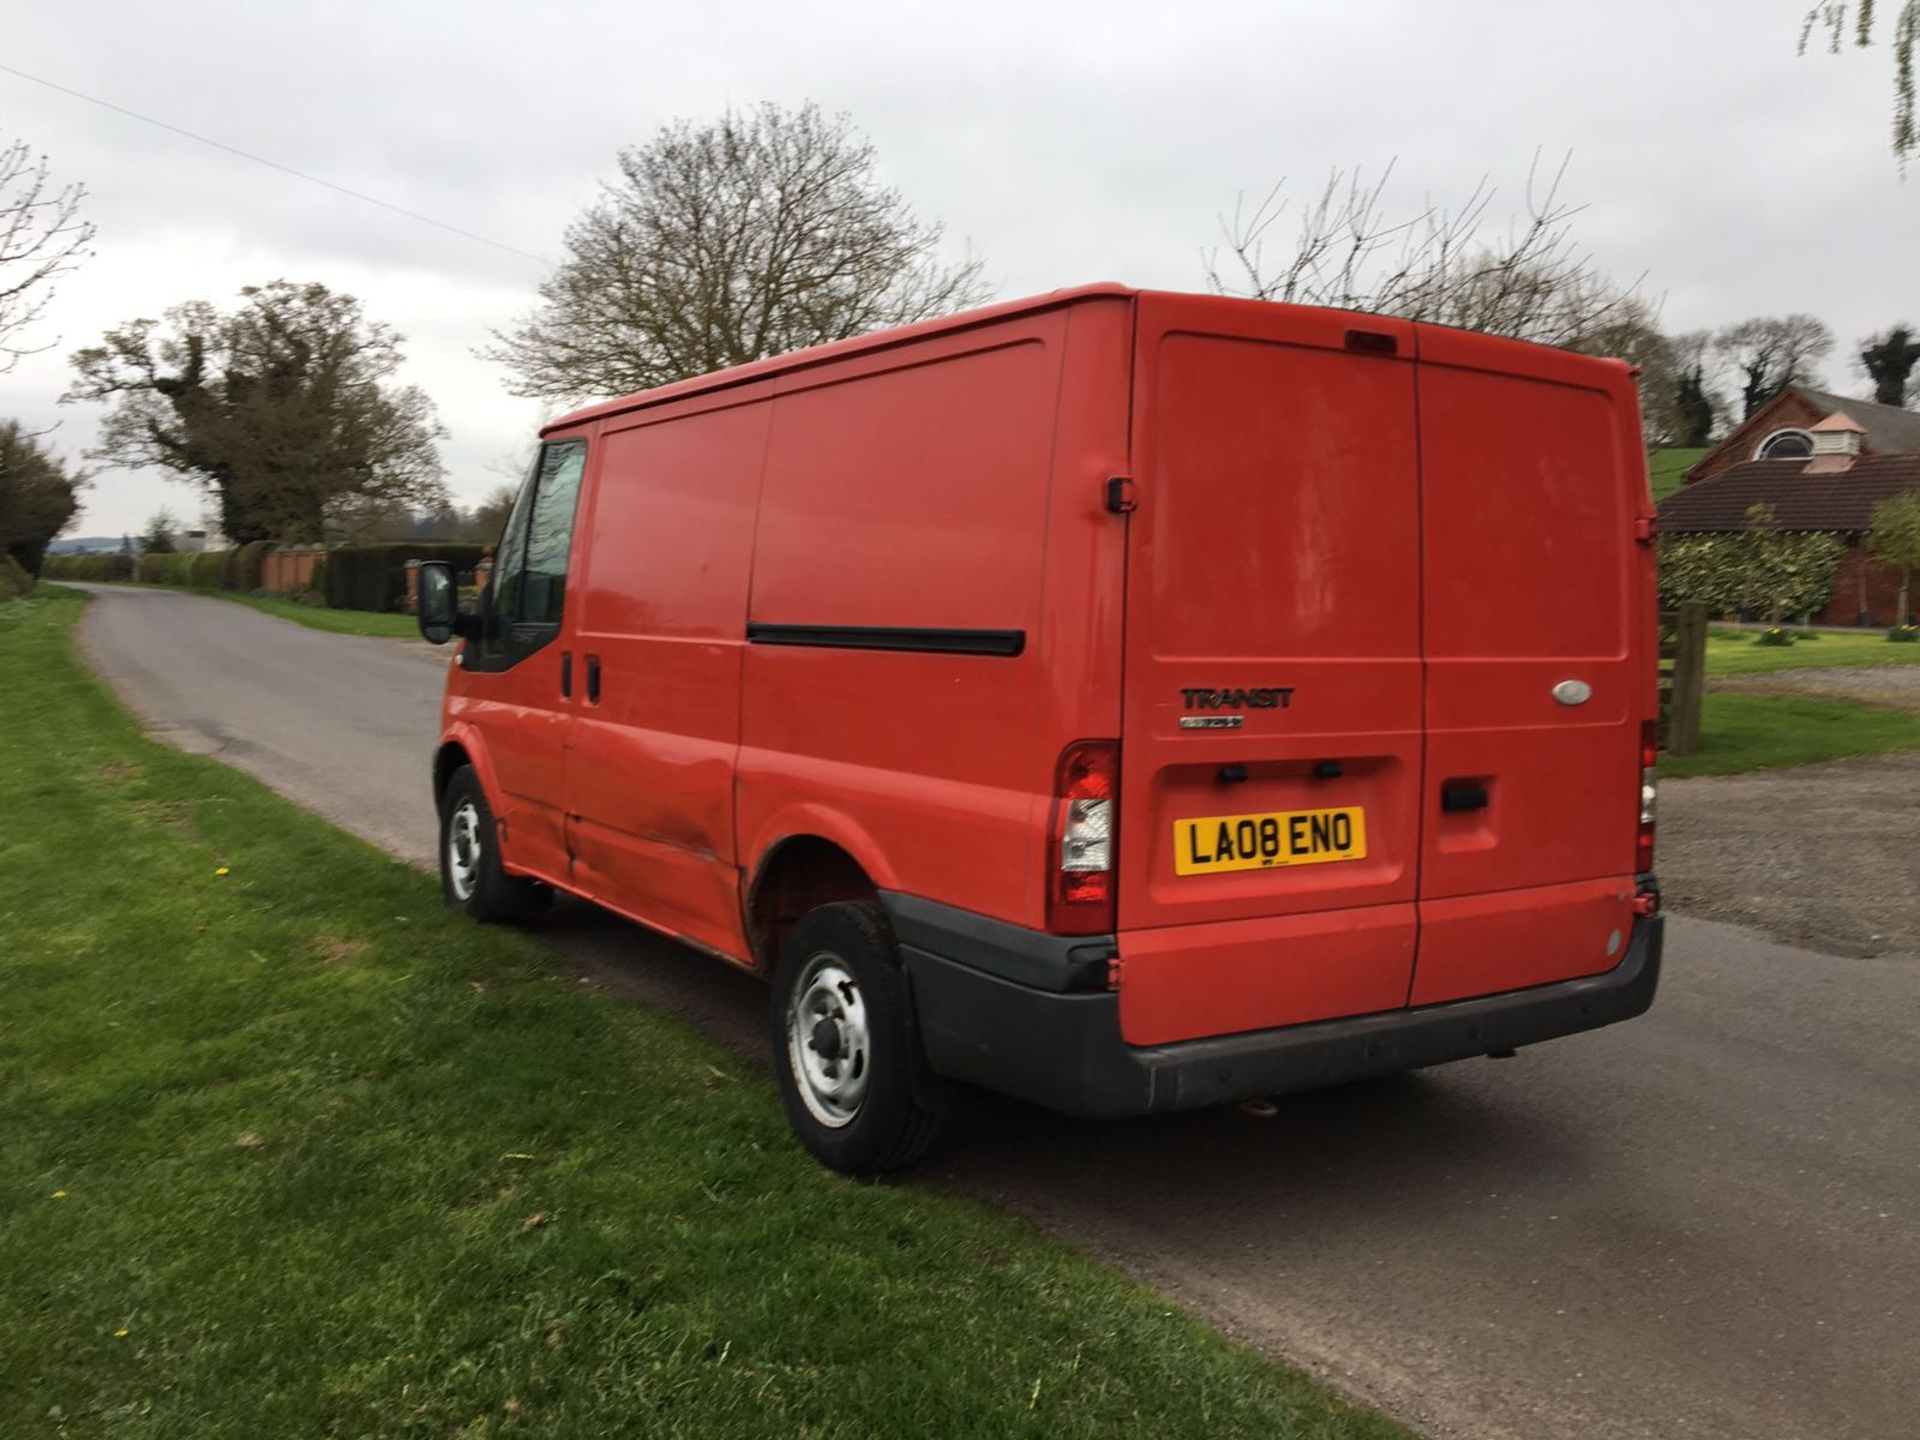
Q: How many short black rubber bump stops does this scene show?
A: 2